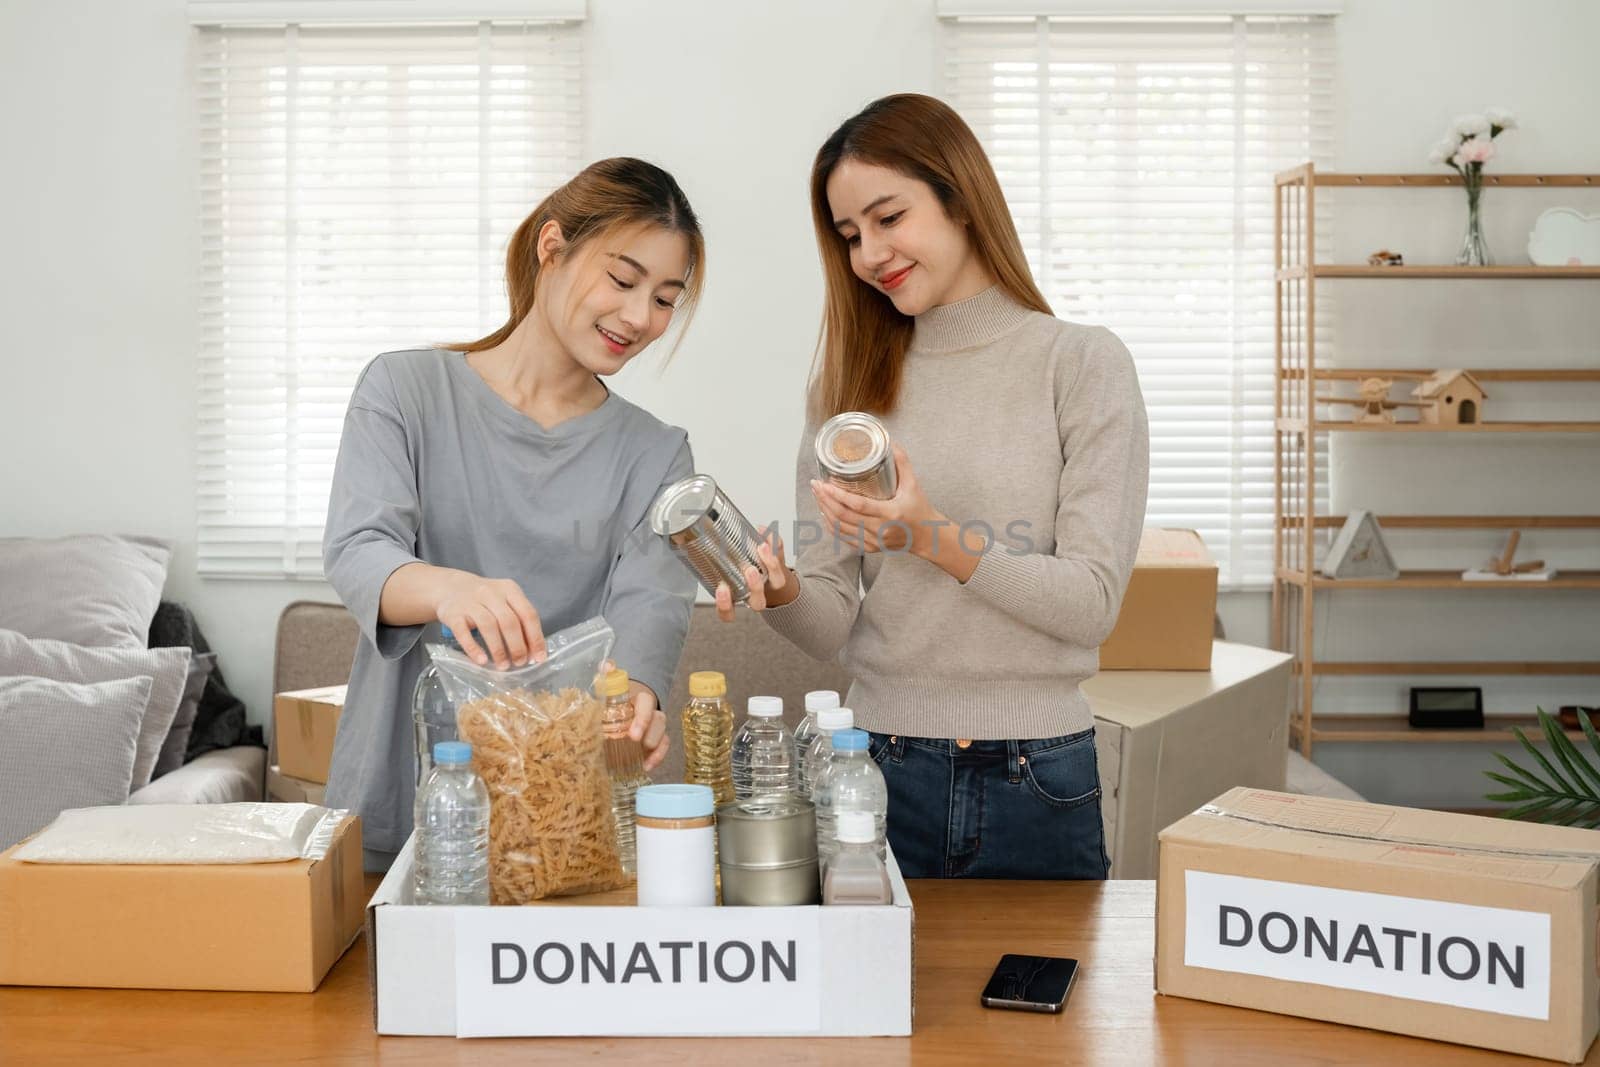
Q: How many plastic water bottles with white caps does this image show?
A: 3